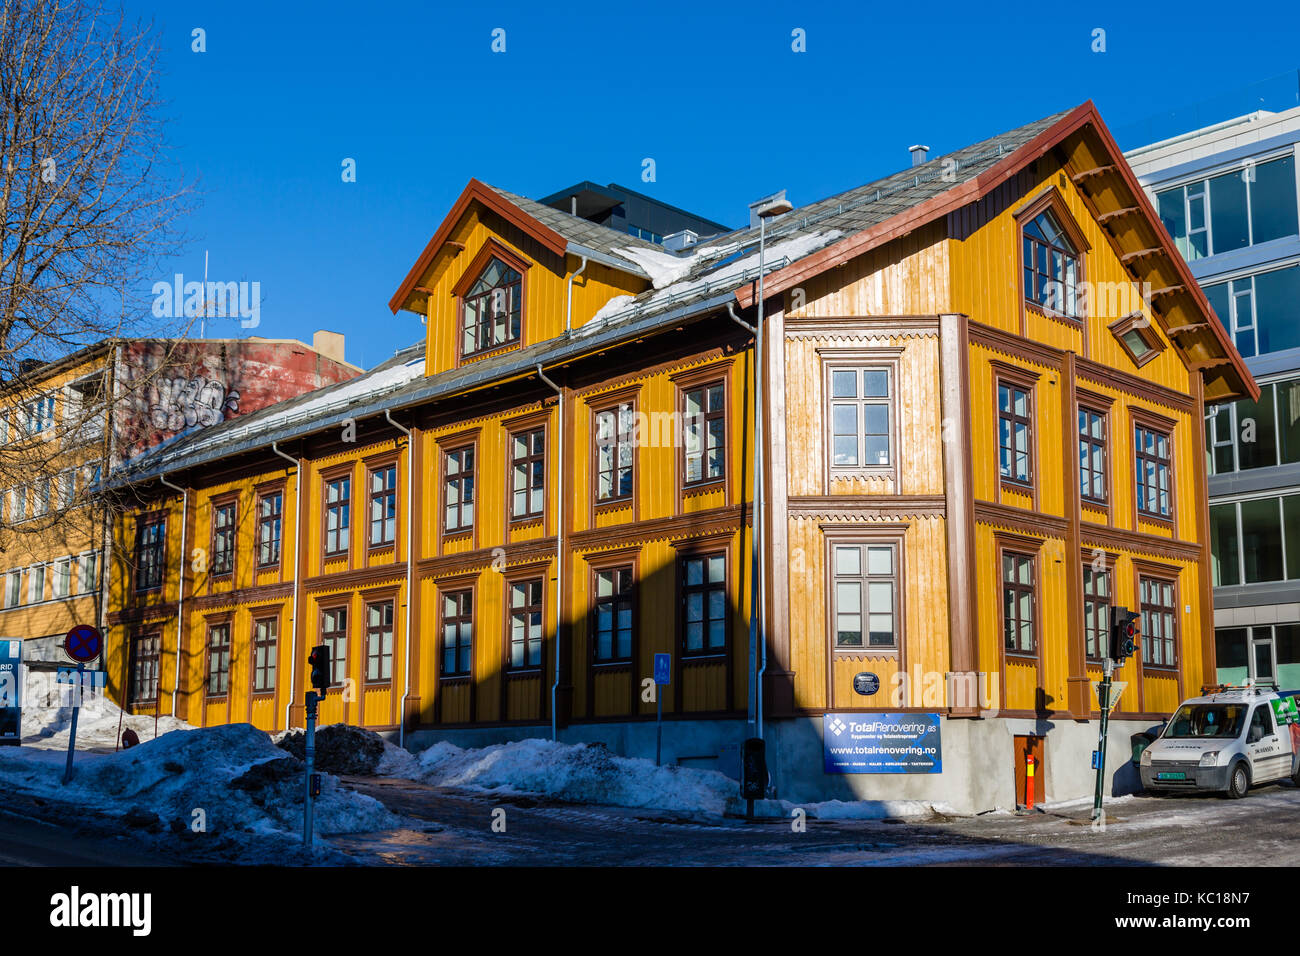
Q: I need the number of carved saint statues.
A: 0